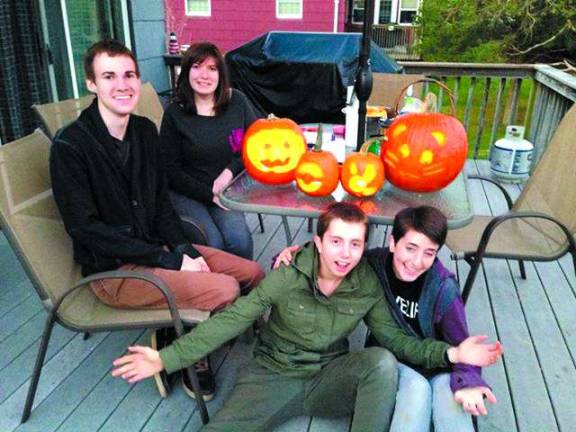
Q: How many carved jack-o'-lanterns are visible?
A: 4